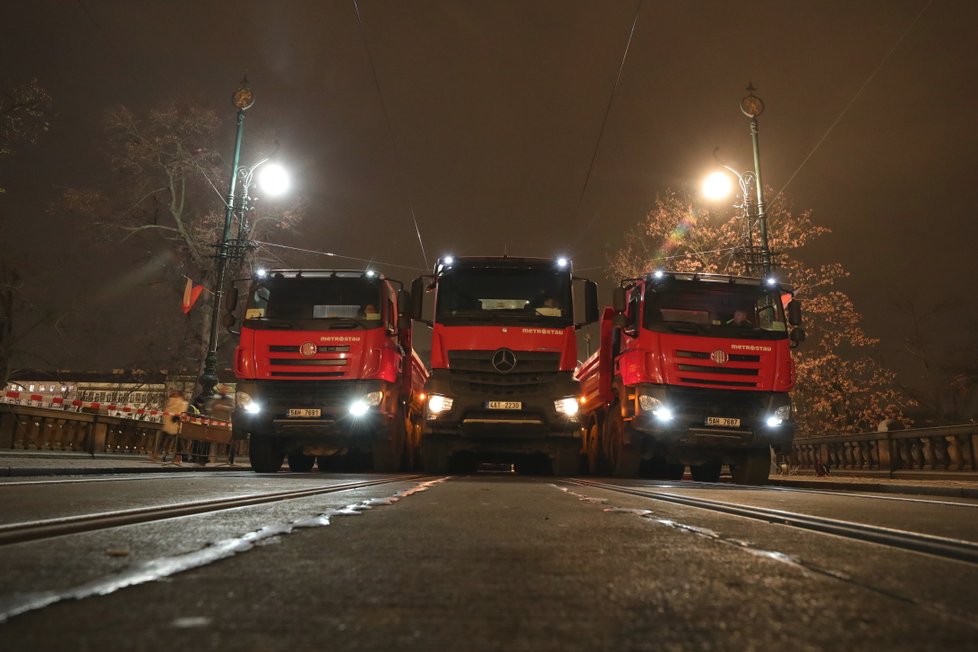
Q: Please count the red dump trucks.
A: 3